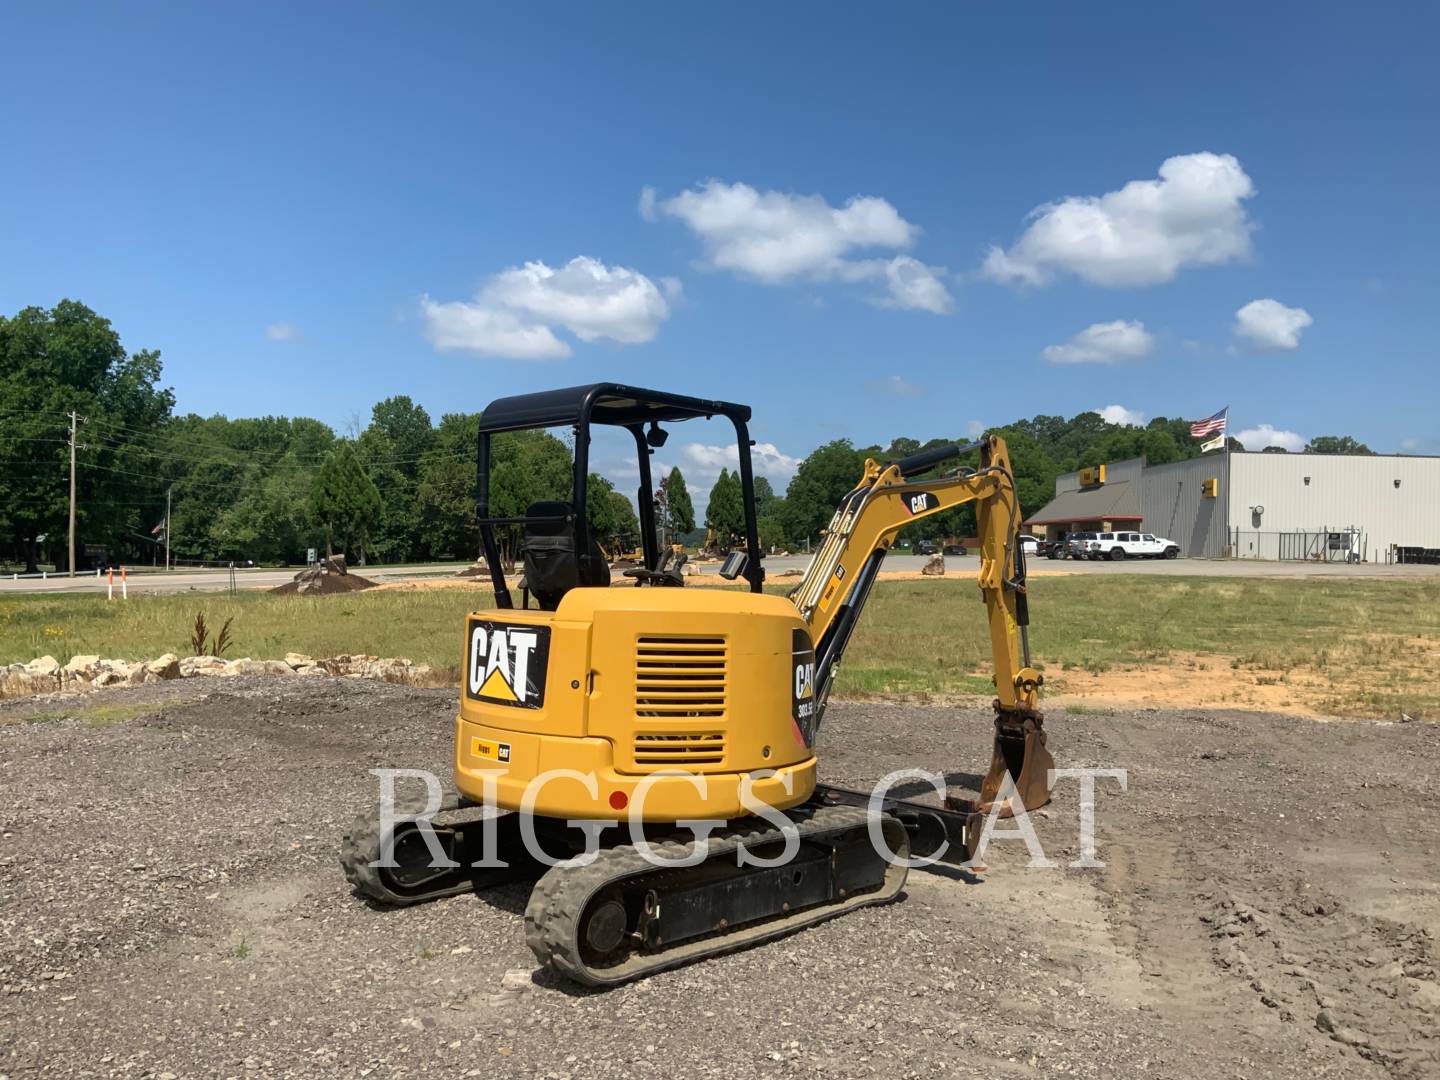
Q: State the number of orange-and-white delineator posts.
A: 2